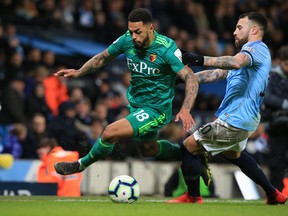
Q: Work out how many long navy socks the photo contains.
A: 2